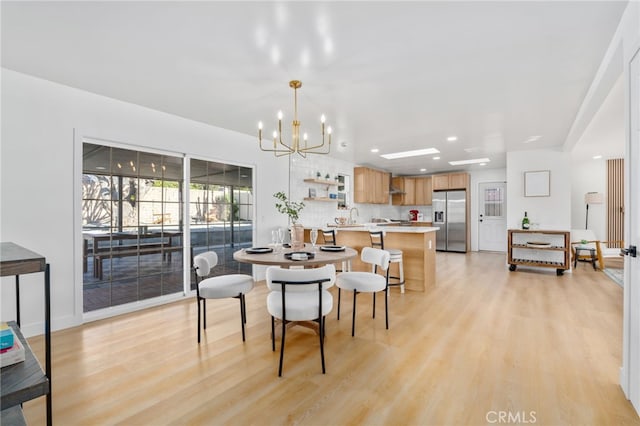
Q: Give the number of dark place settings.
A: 4